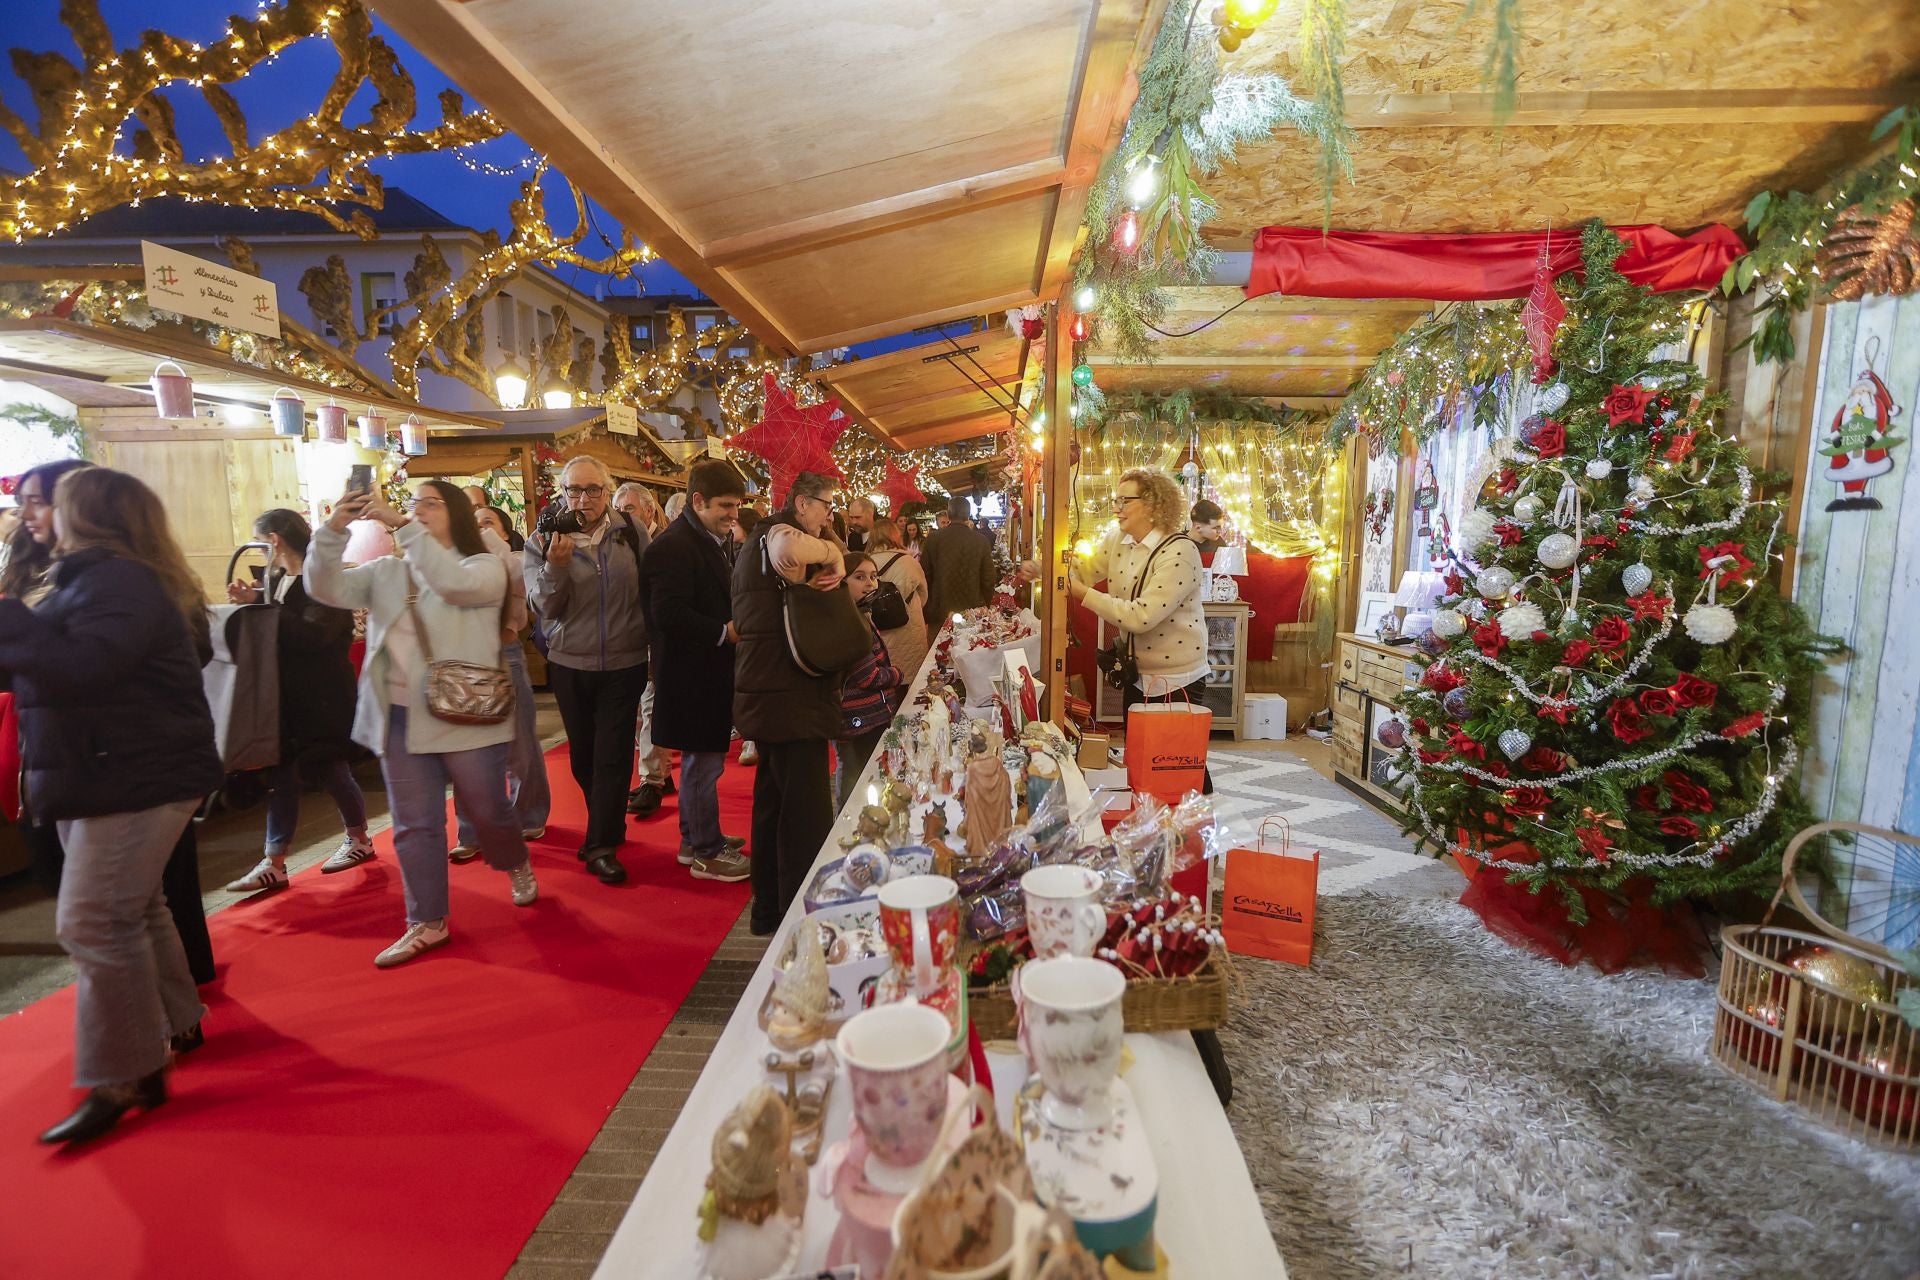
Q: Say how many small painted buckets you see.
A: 5